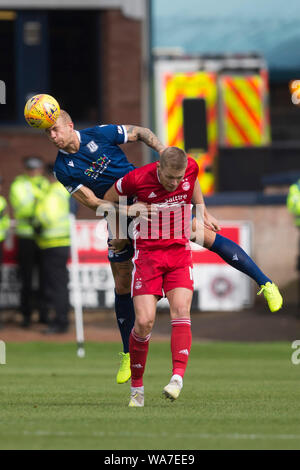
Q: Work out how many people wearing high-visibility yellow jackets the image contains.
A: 4